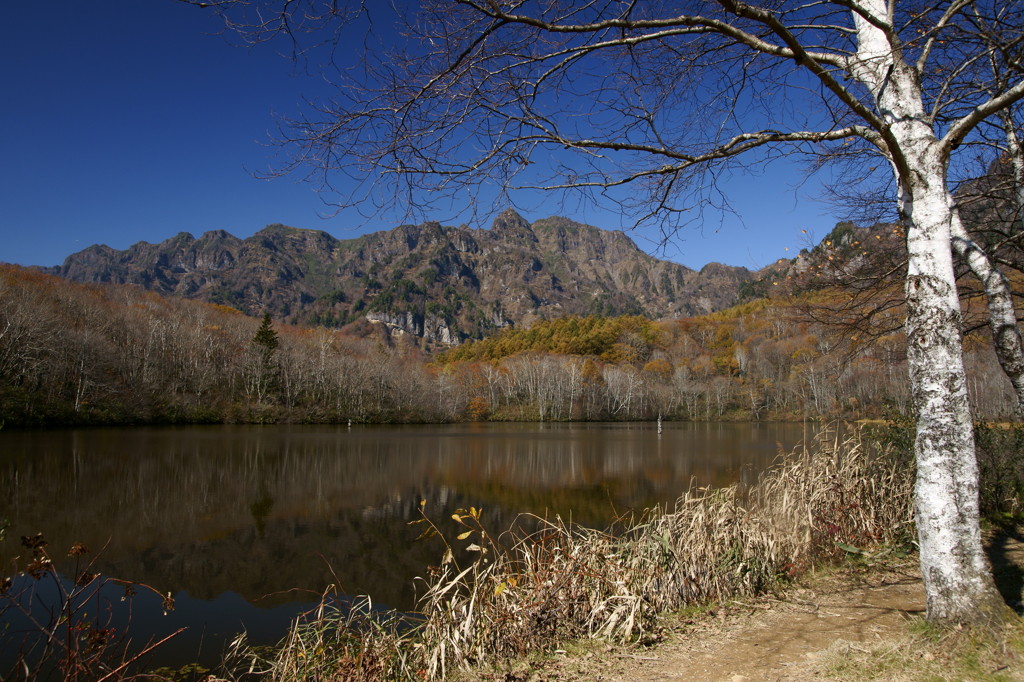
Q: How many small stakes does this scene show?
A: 2